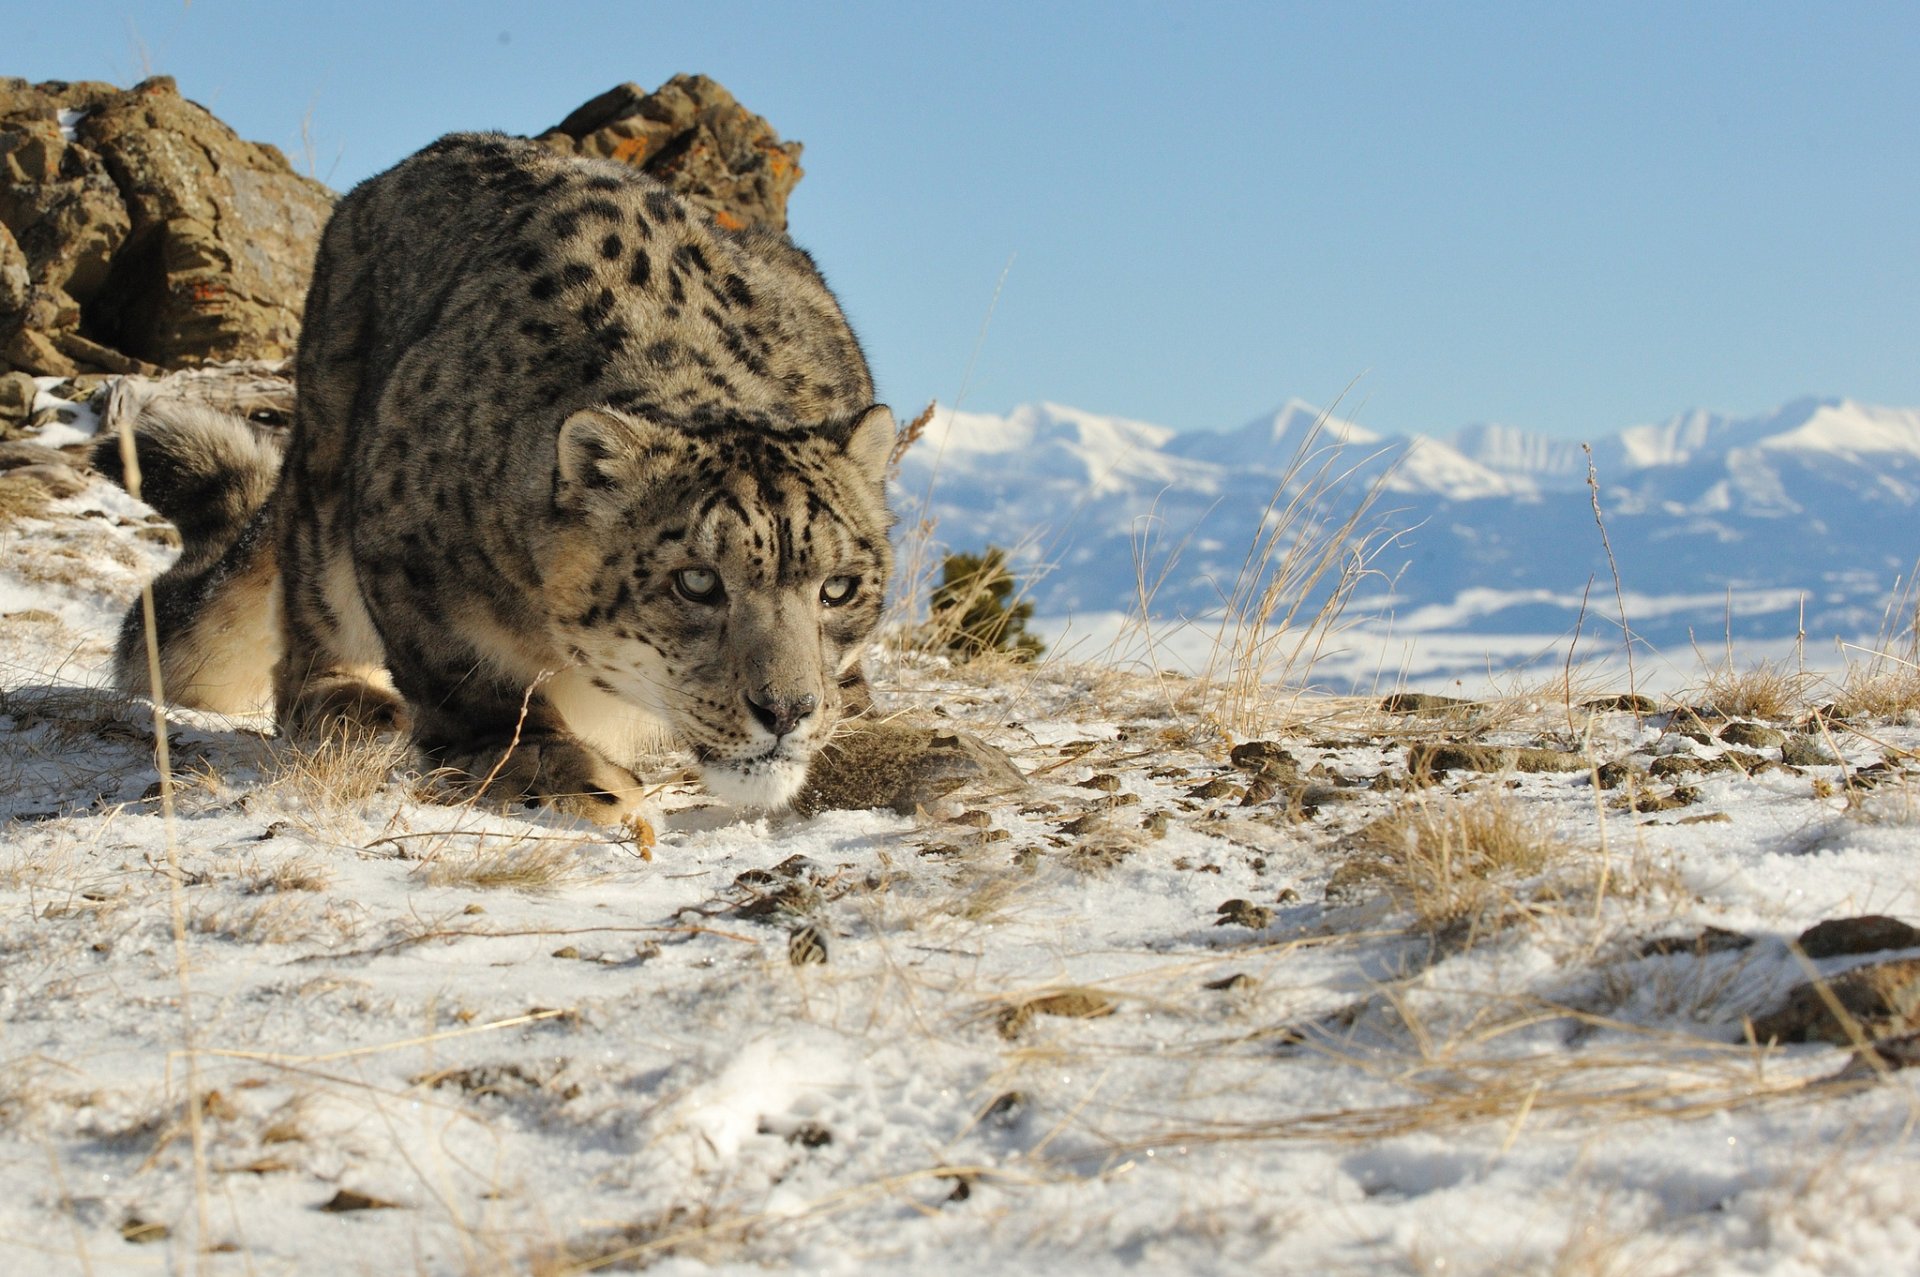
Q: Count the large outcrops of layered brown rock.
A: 2